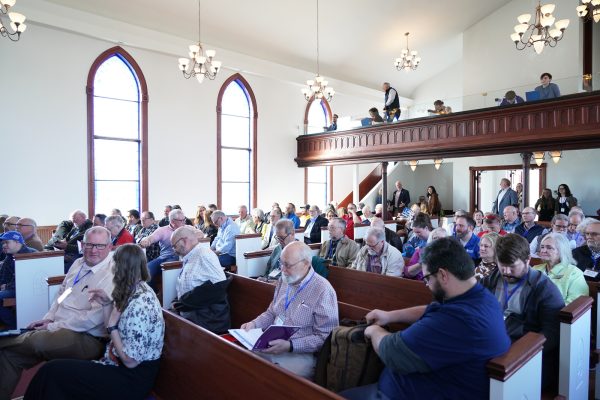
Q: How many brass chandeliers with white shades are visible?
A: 6